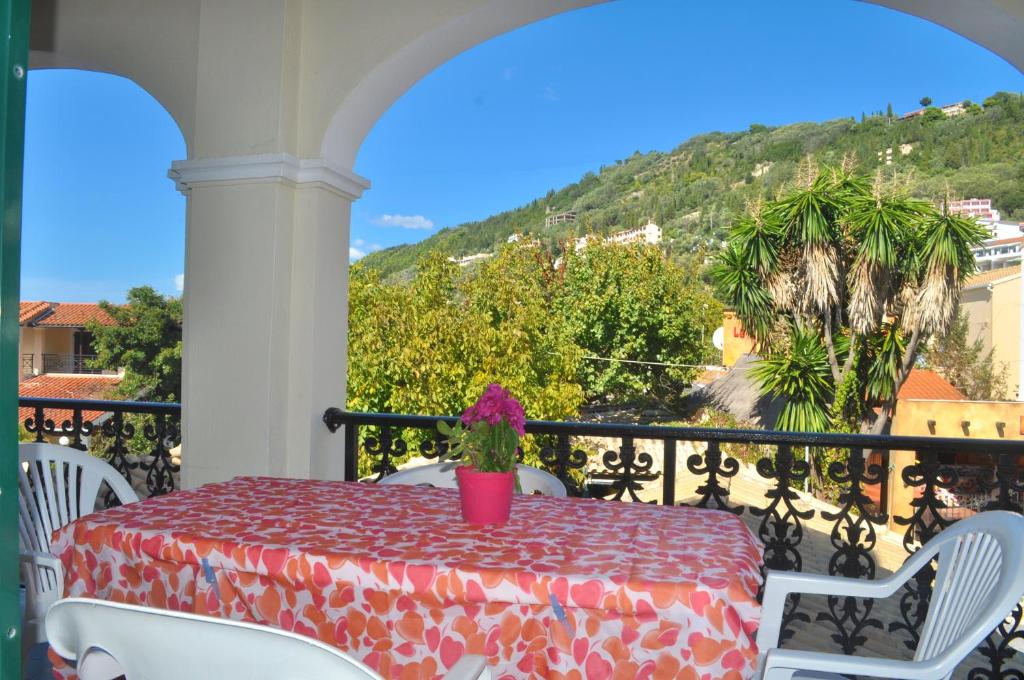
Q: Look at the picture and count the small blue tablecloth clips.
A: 2